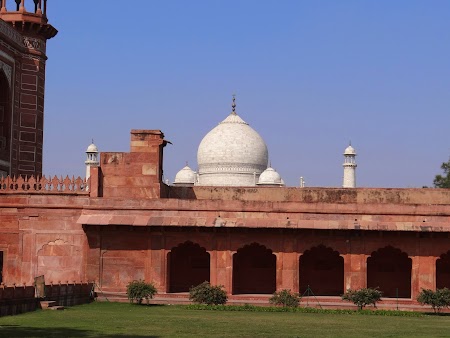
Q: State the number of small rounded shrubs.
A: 5